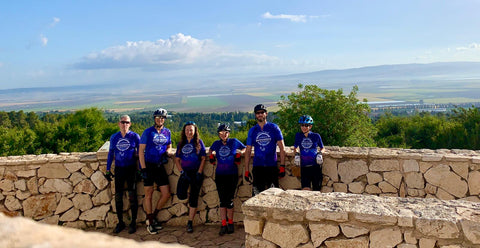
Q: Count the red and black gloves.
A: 4